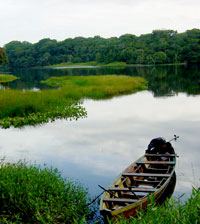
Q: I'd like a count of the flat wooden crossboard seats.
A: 5